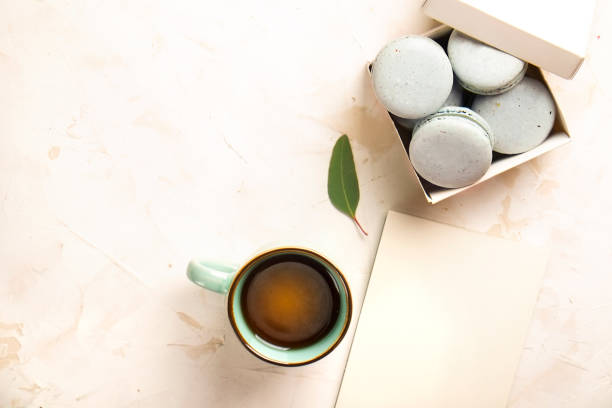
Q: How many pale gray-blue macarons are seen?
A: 5